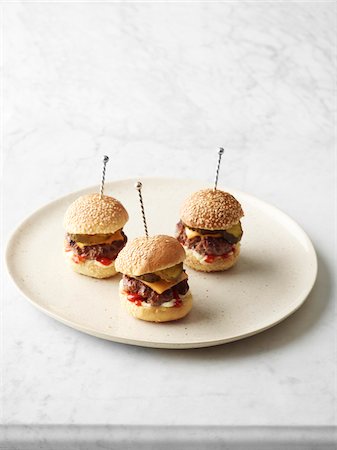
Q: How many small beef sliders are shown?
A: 3